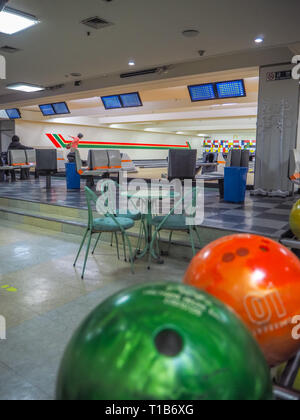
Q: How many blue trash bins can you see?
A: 2